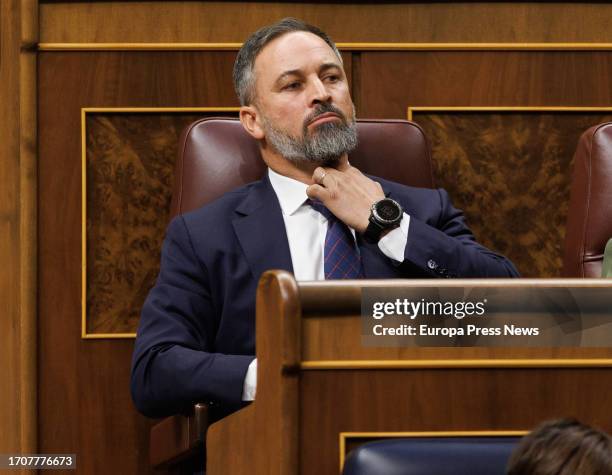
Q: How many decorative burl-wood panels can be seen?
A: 2